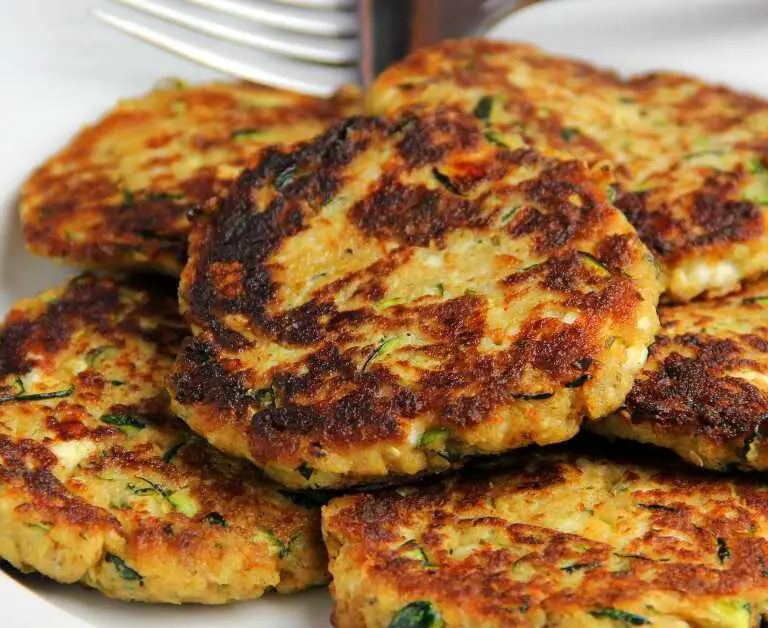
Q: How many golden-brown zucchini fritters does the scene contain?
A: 6